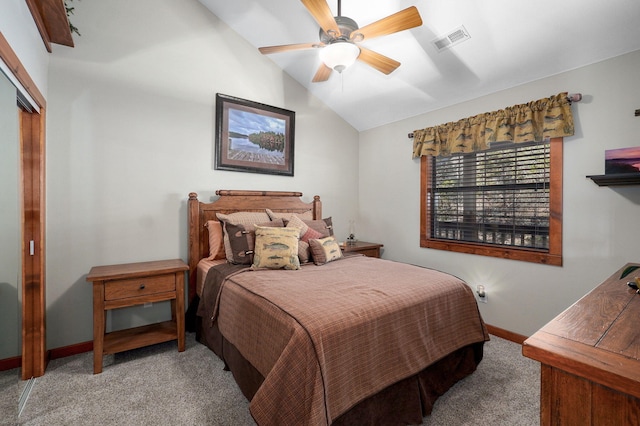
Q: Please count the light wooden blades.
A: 5